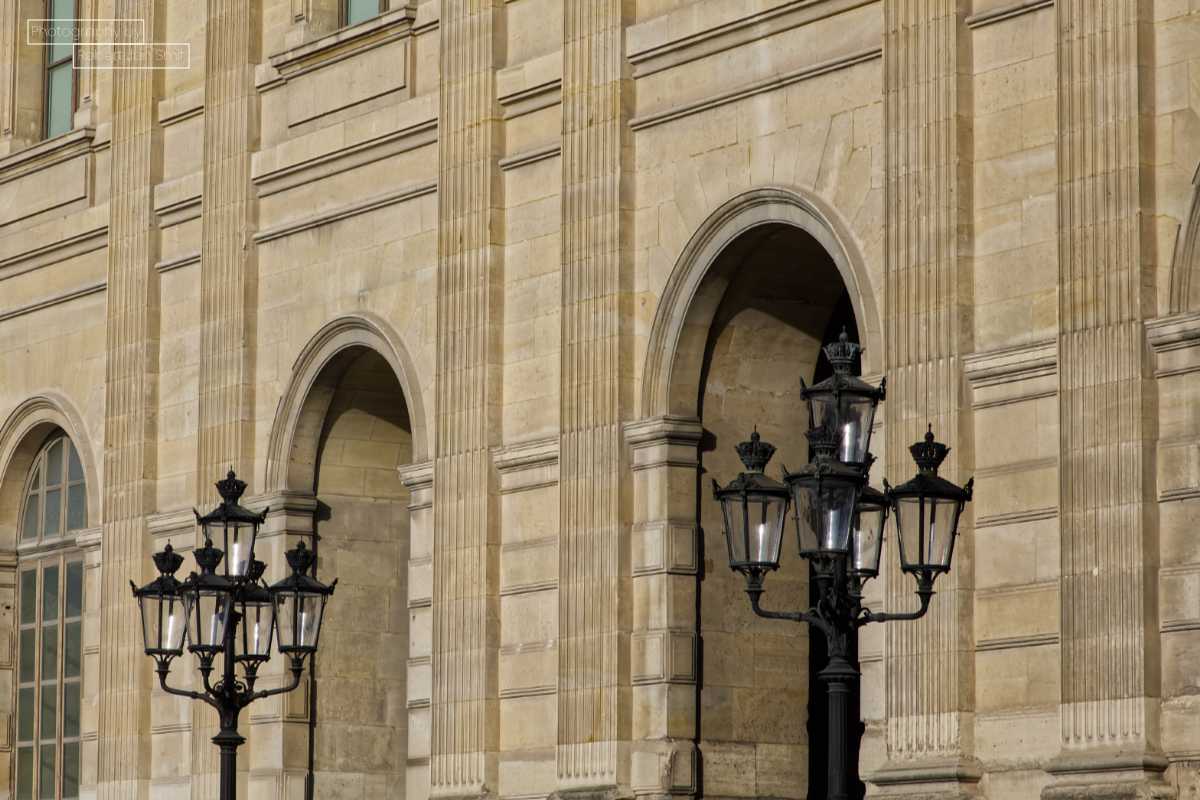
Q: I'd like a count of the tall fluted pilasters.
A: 6